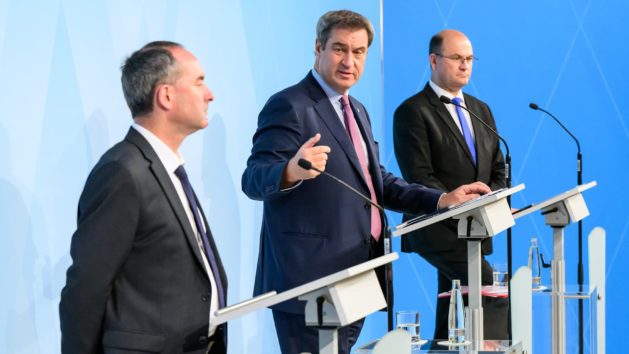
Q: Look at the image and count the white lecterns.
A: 3